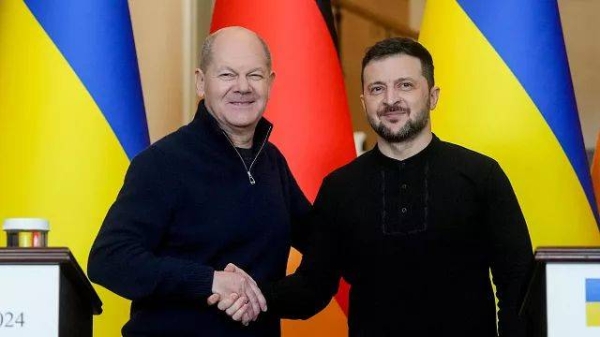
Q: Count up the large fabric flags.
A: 3